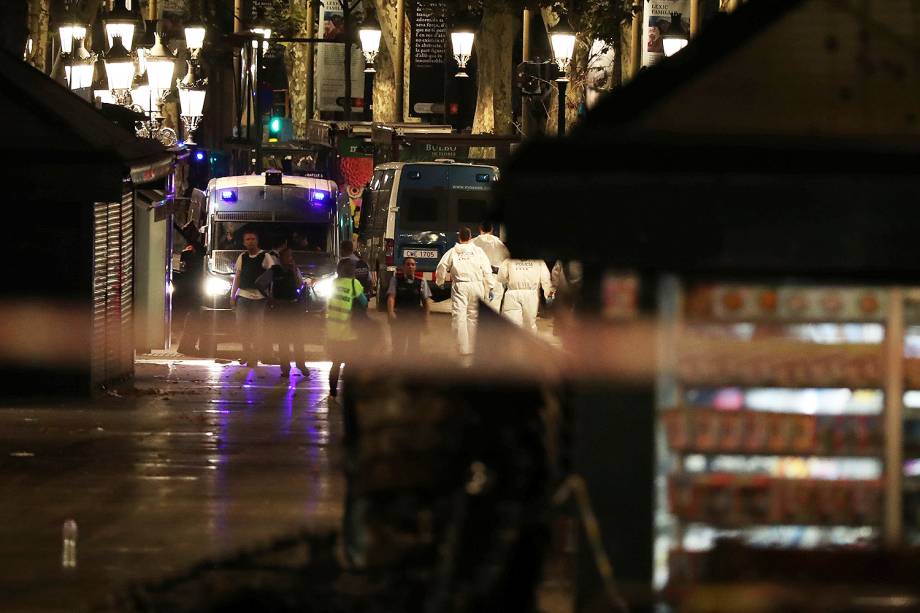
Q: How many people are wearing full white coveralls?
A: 3